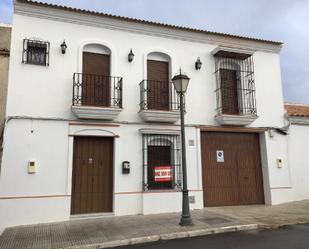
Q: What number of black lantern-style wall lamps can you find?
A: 3